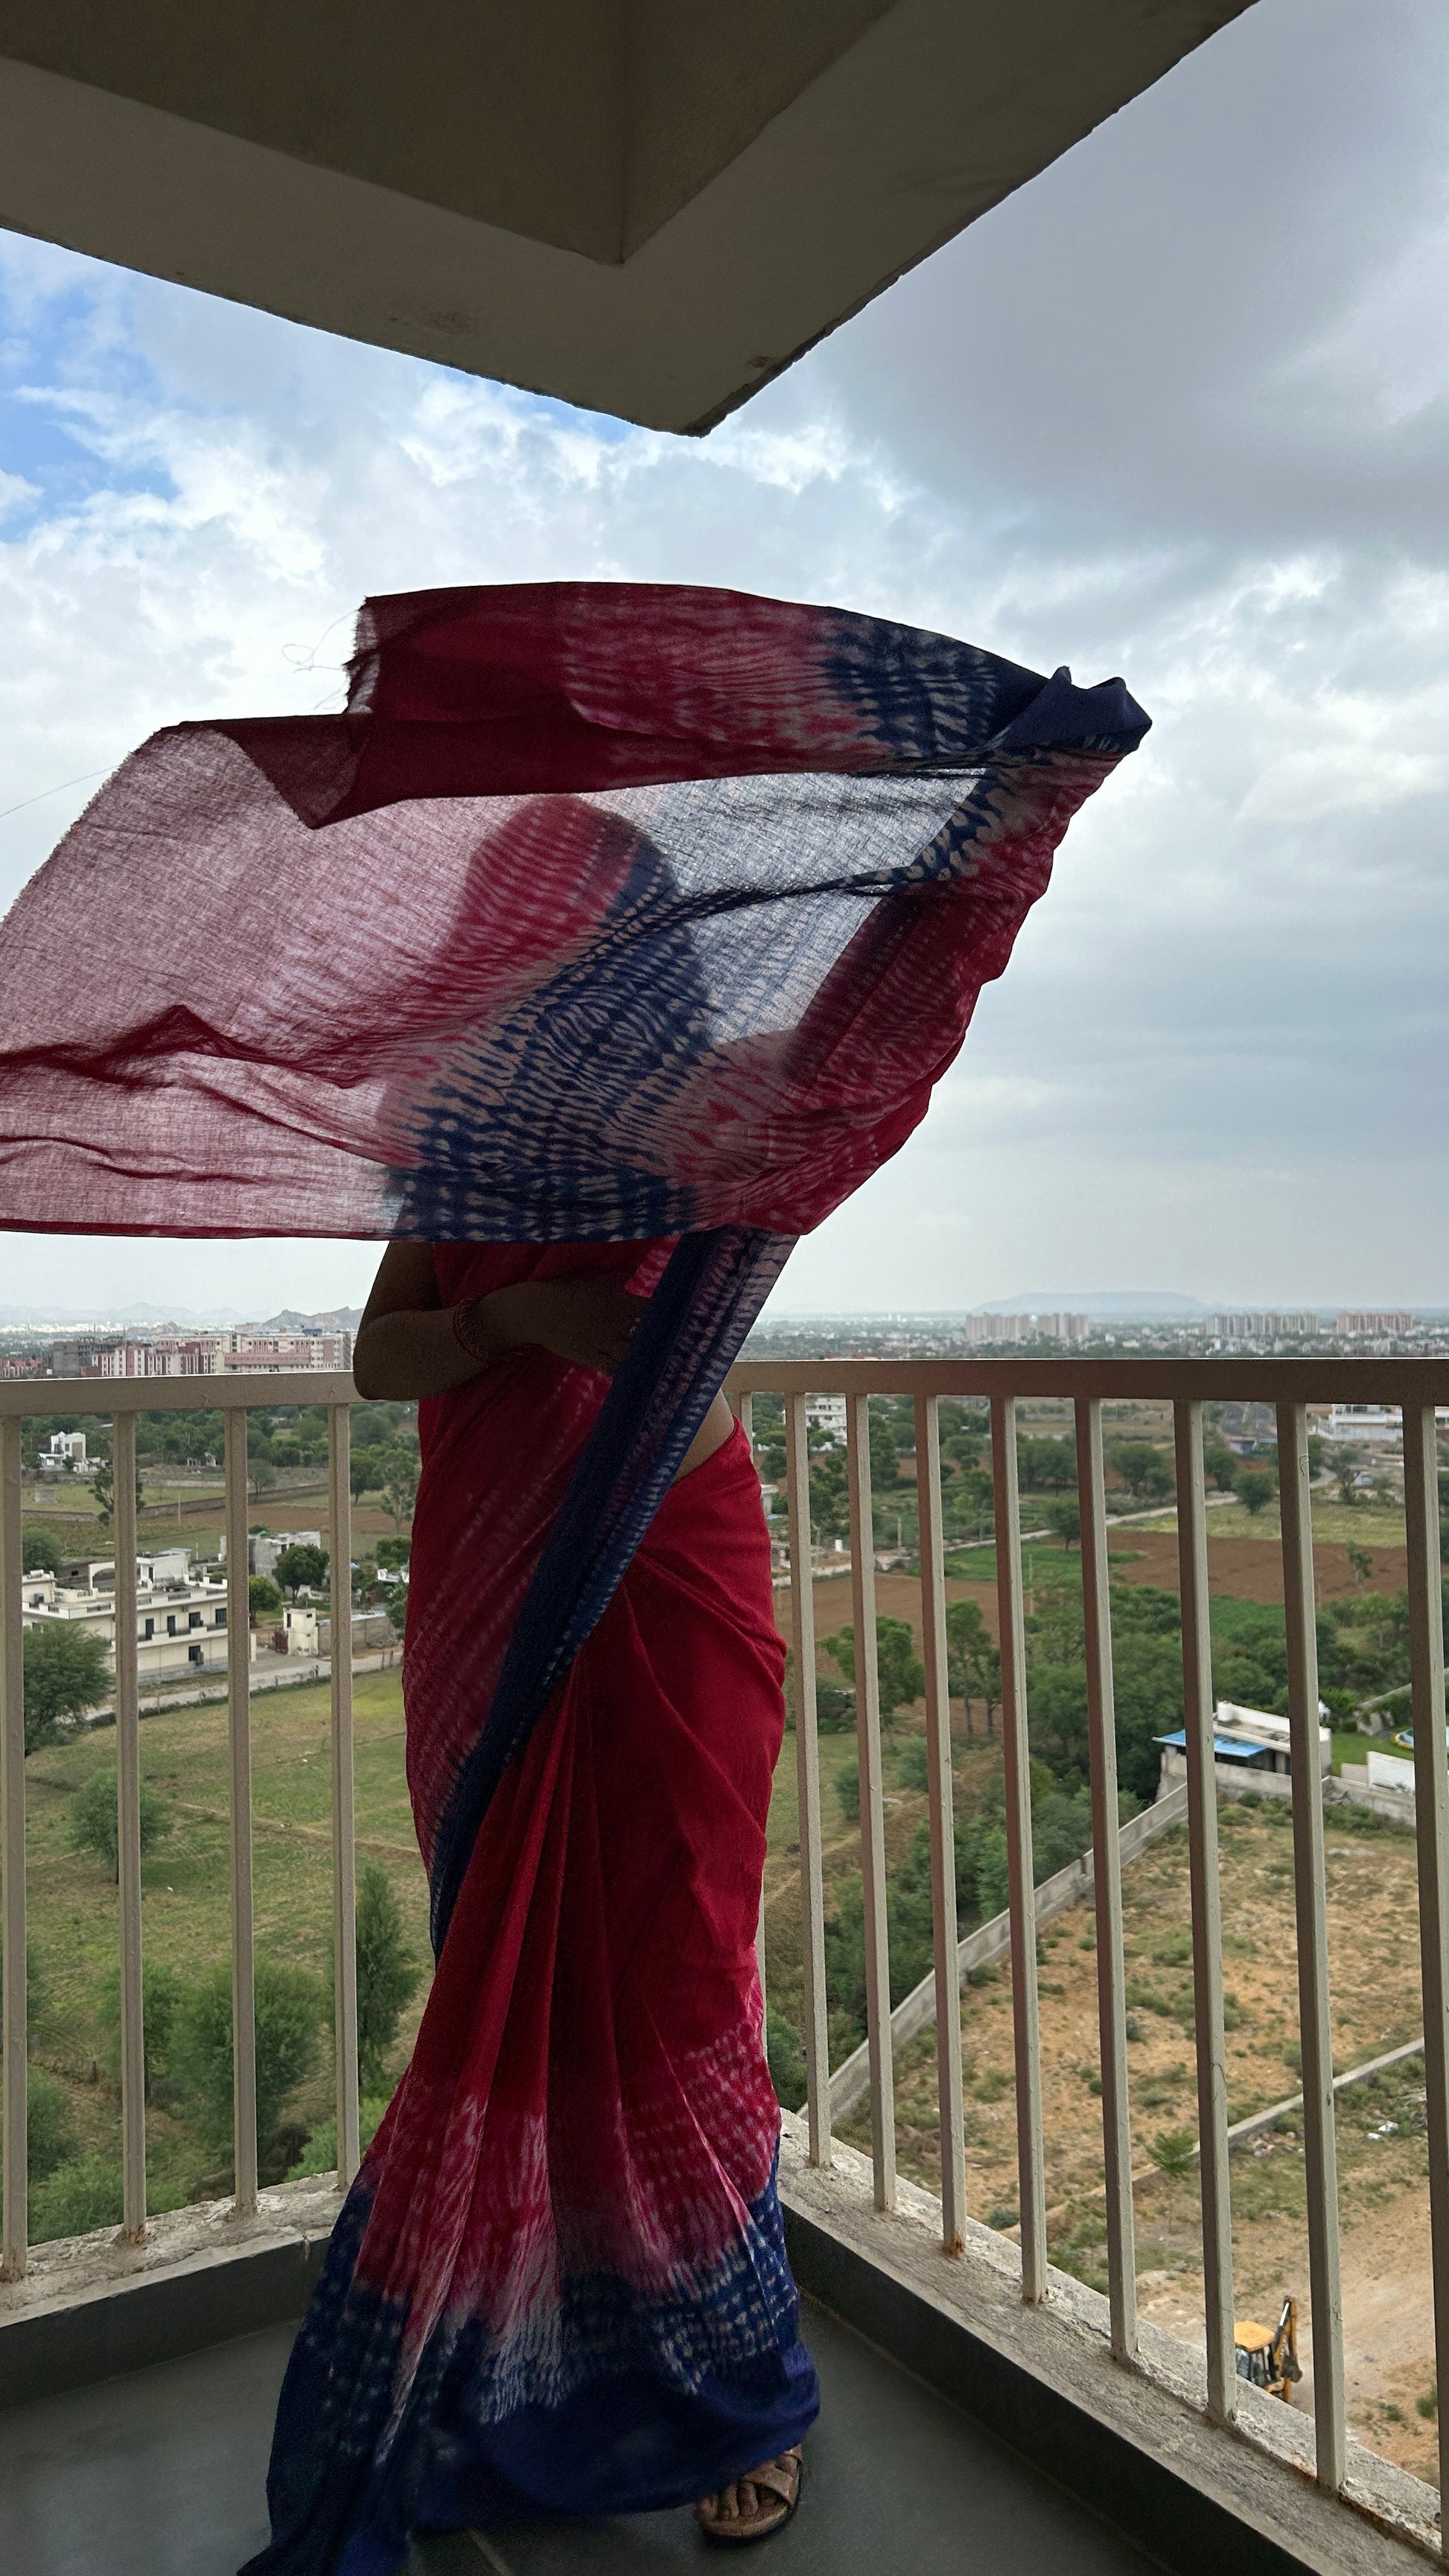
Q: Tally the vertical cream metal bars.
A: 13